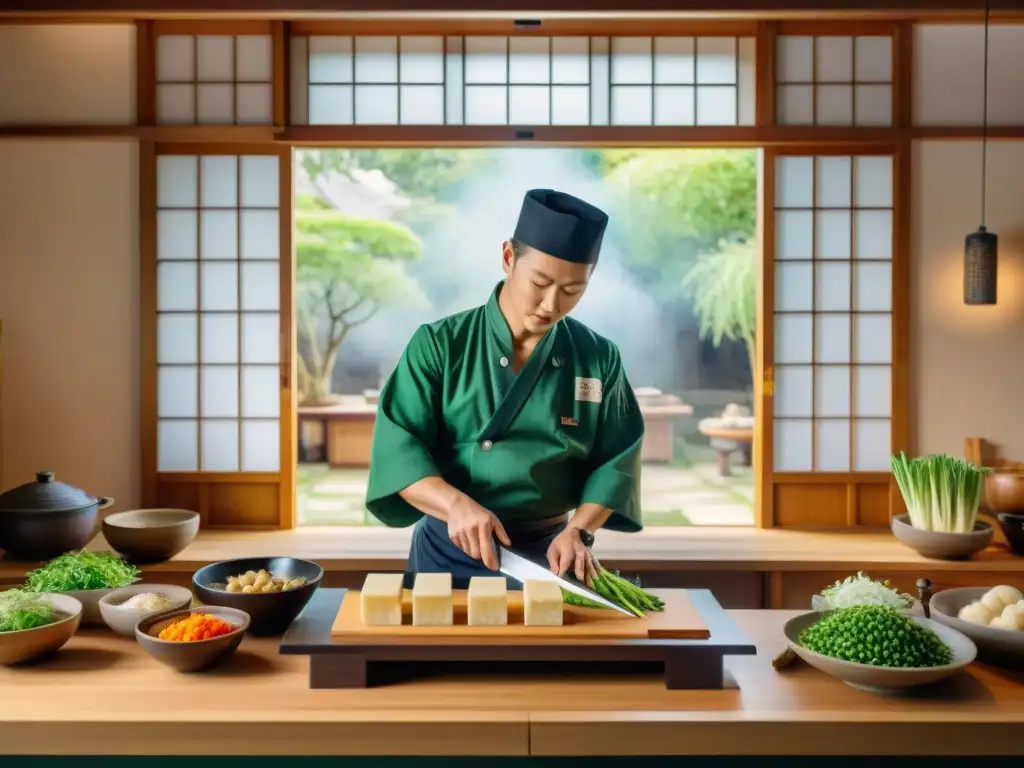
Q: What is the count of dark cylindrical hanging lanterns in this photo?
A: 1